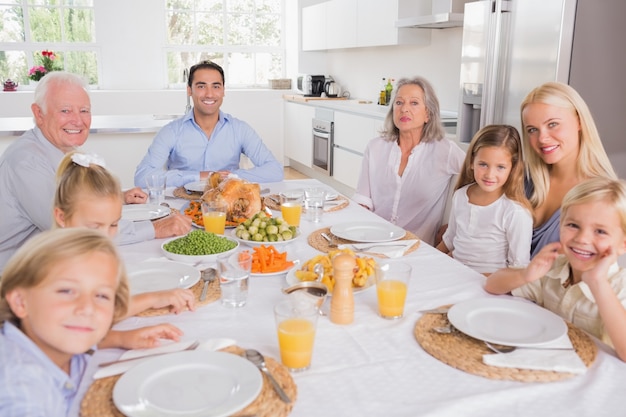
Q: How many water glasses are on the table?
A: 3